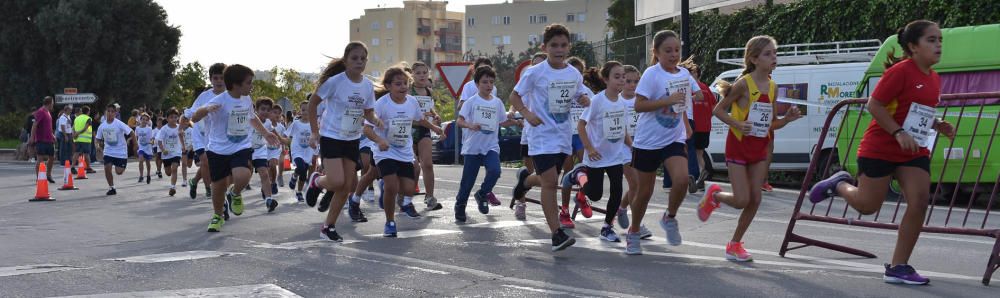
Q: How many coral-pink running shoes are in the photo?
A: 2